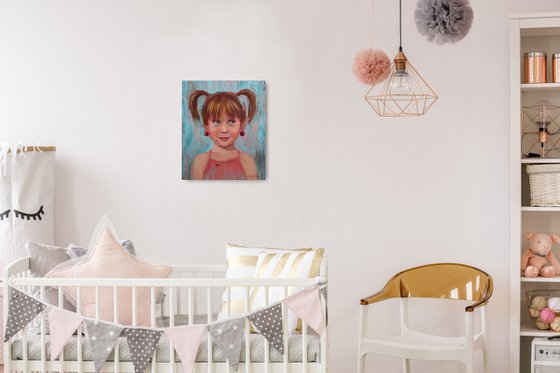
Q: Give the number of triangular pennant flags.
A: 8